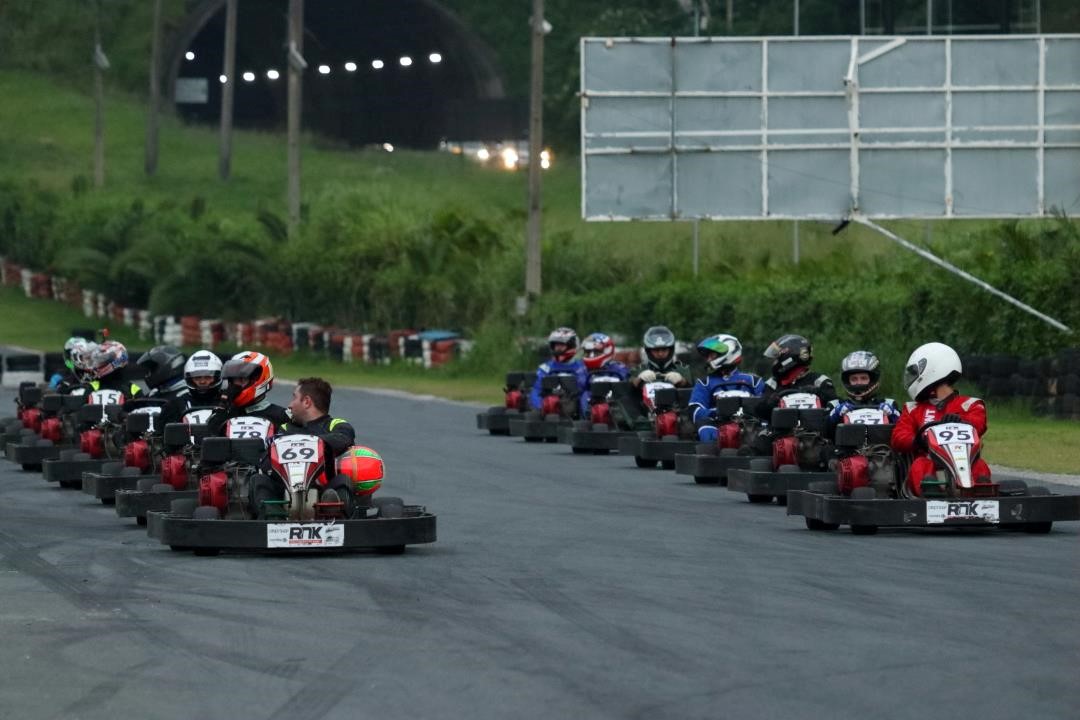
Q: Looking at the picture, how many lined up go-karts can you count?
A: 14